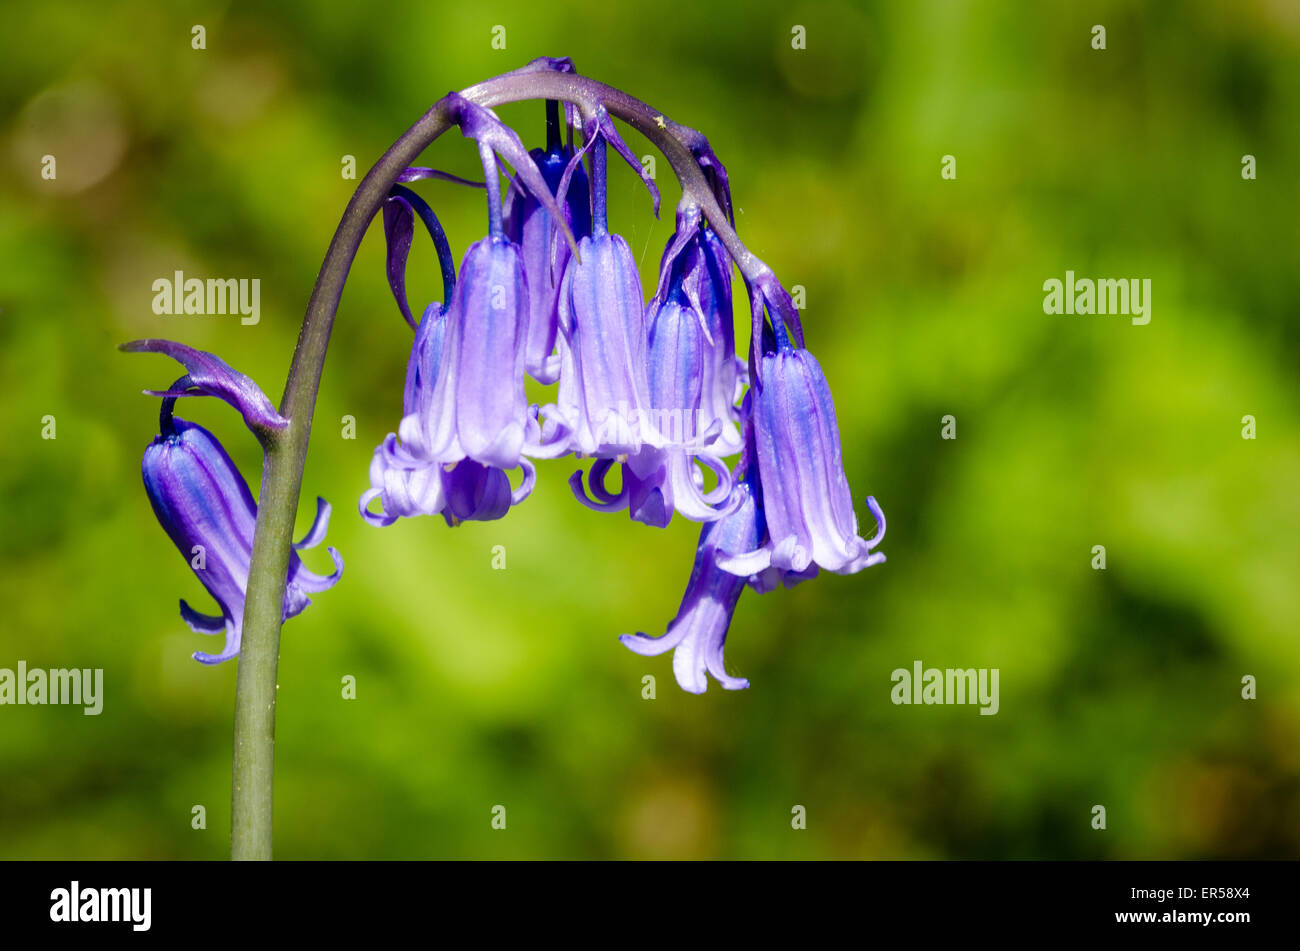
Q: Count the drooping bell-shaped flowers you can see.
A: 9